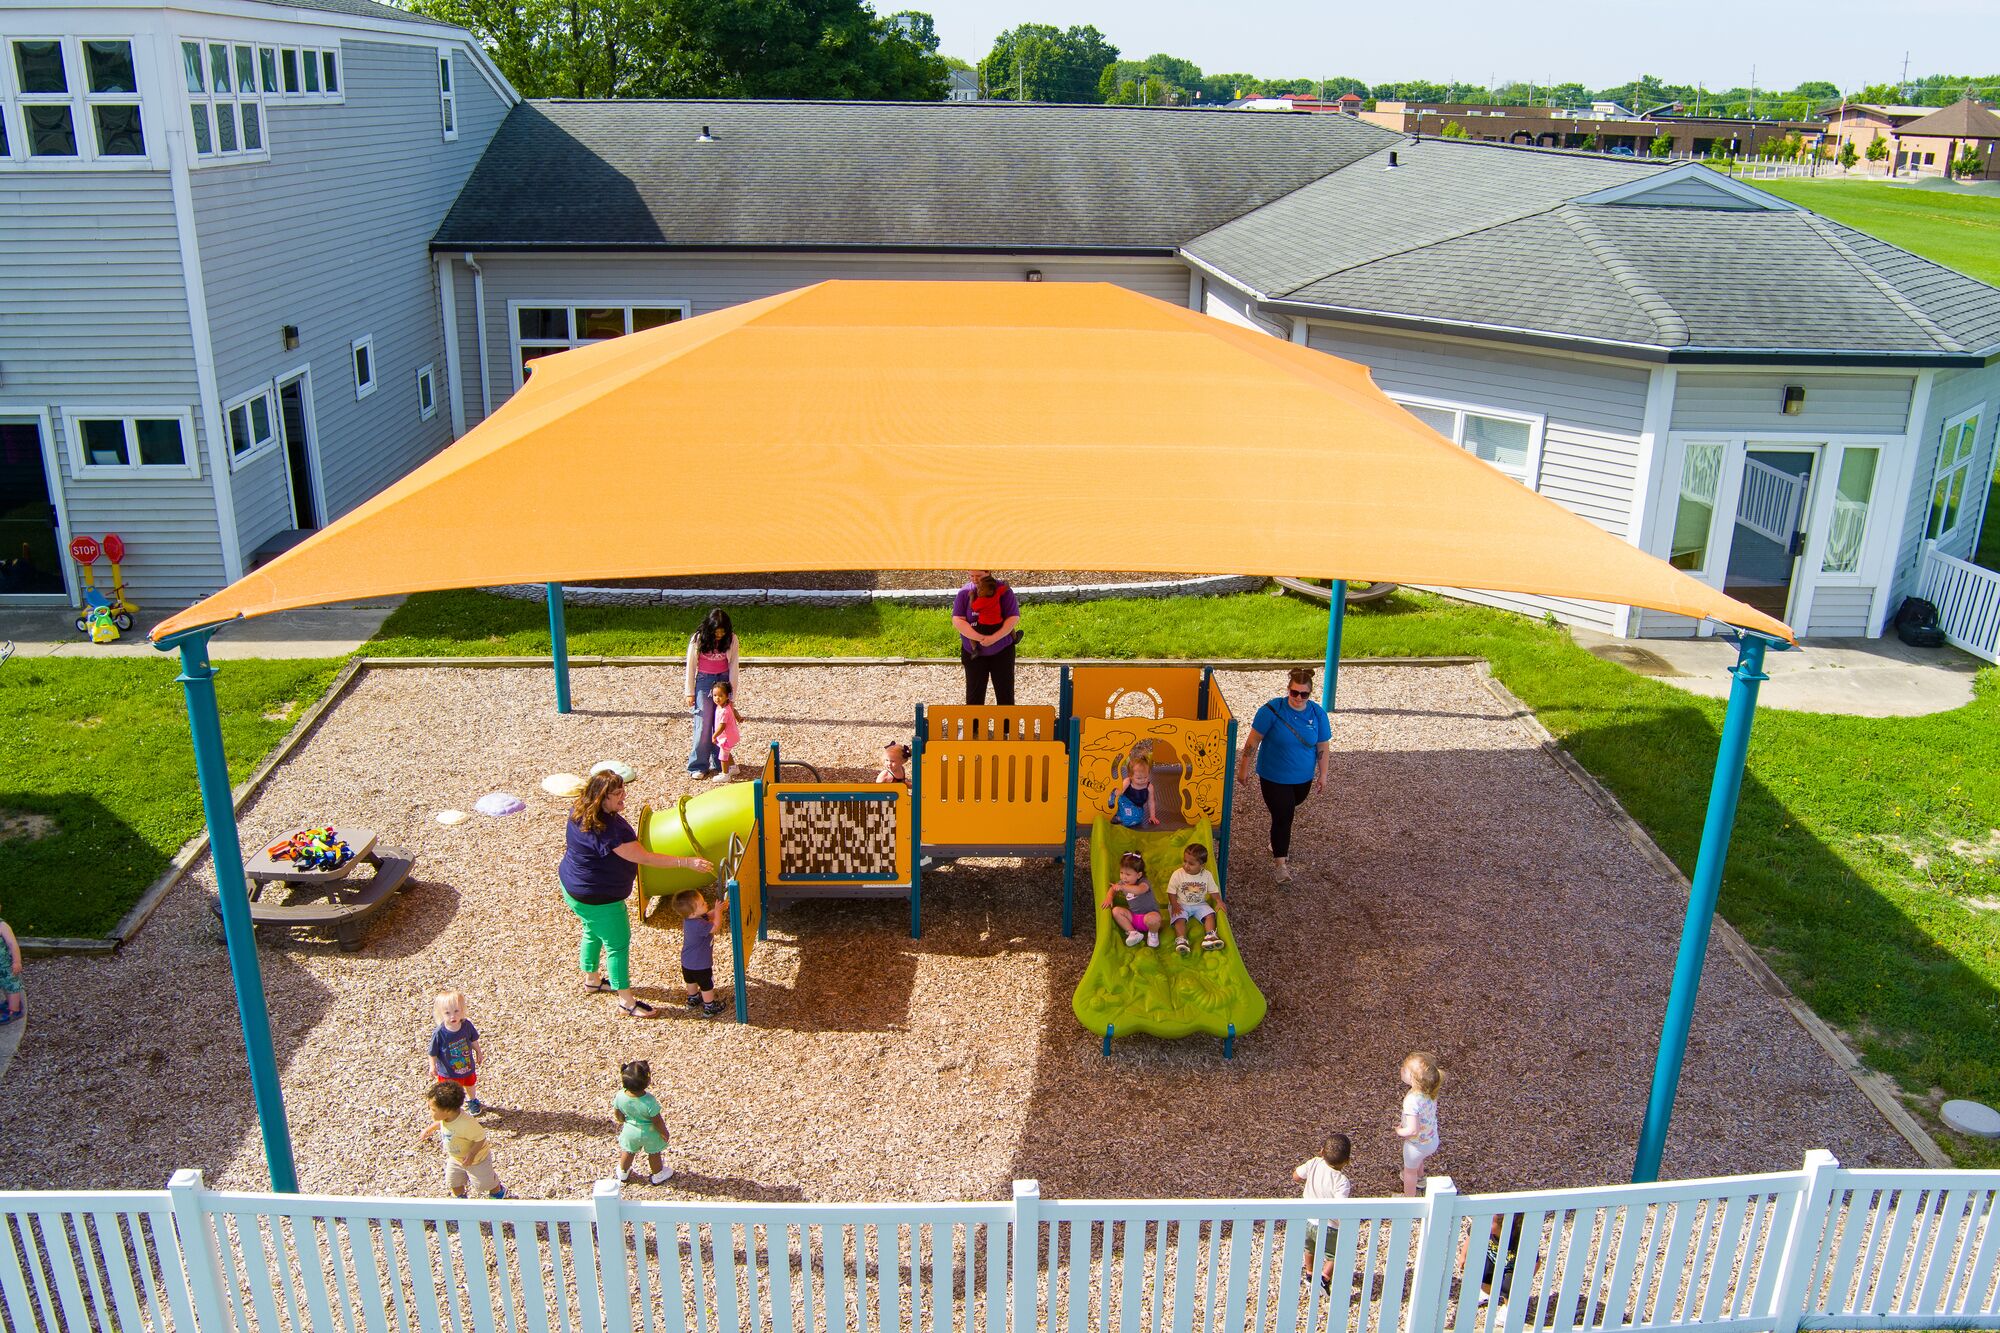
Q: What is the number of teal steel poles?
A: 4